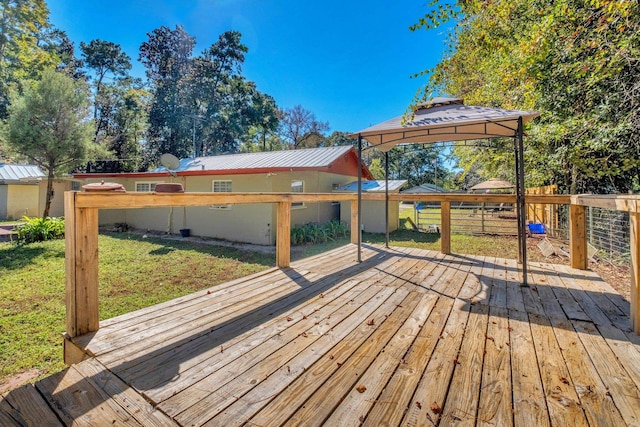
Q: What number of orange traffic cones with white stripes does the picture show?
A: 0